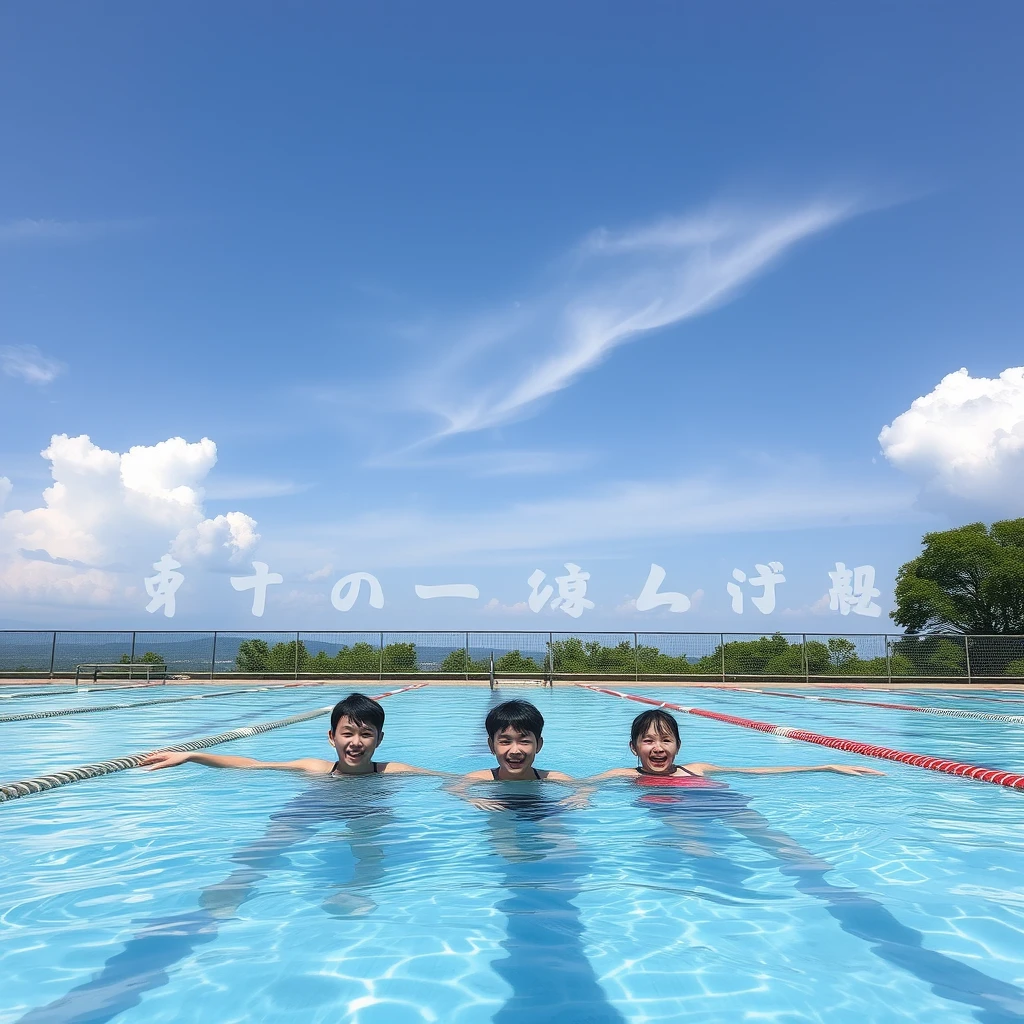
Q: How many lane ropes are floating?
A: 6